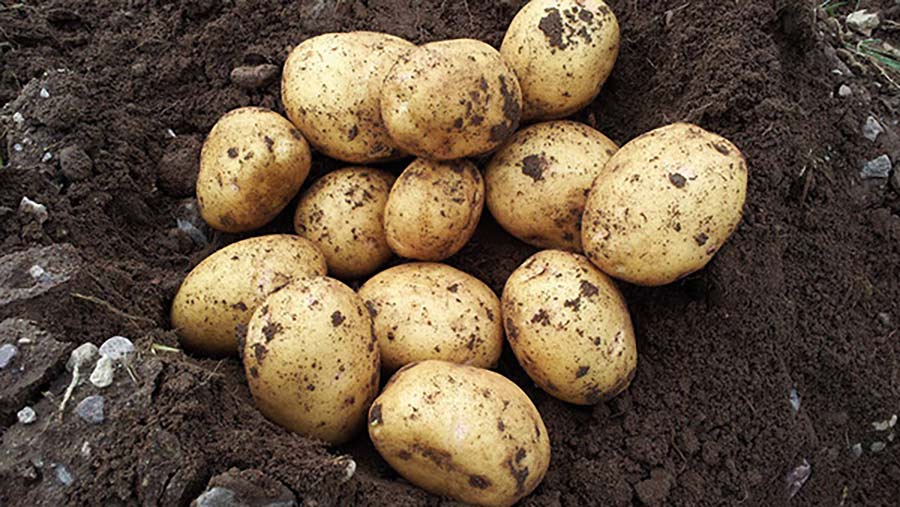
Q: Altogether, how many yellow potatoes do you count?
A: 13